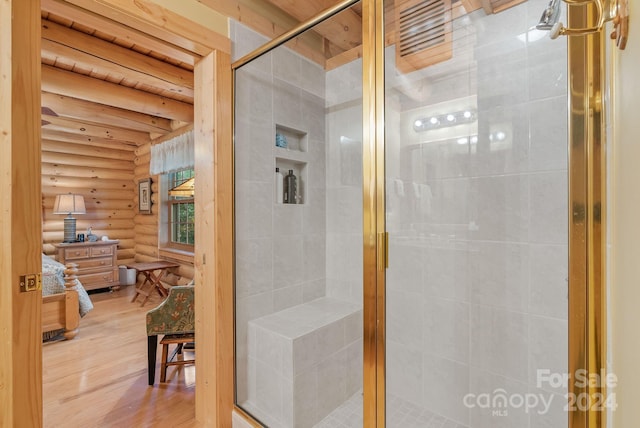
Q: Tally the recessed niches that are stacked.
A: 2